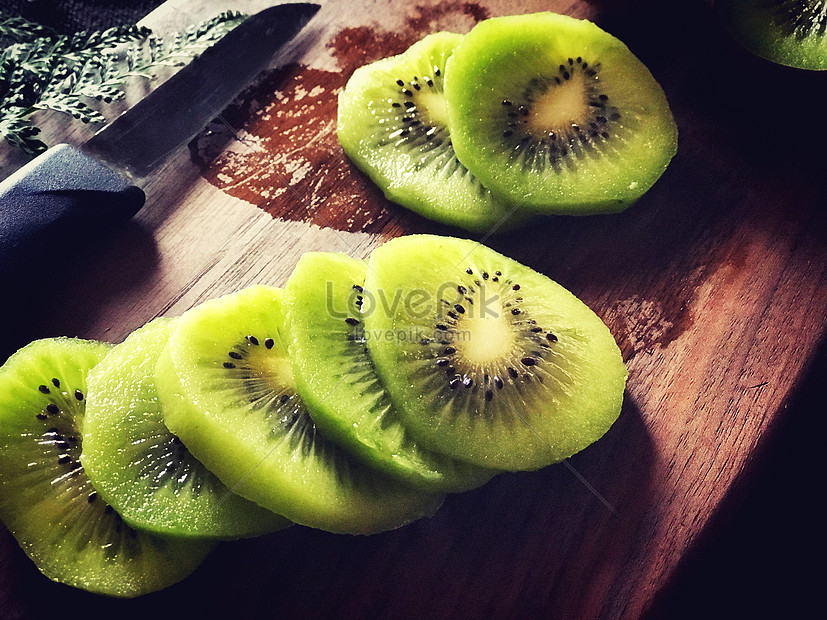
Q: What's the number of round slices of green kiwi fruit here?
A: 8